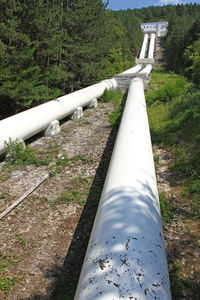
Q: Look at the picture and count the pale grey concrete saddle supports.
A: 4